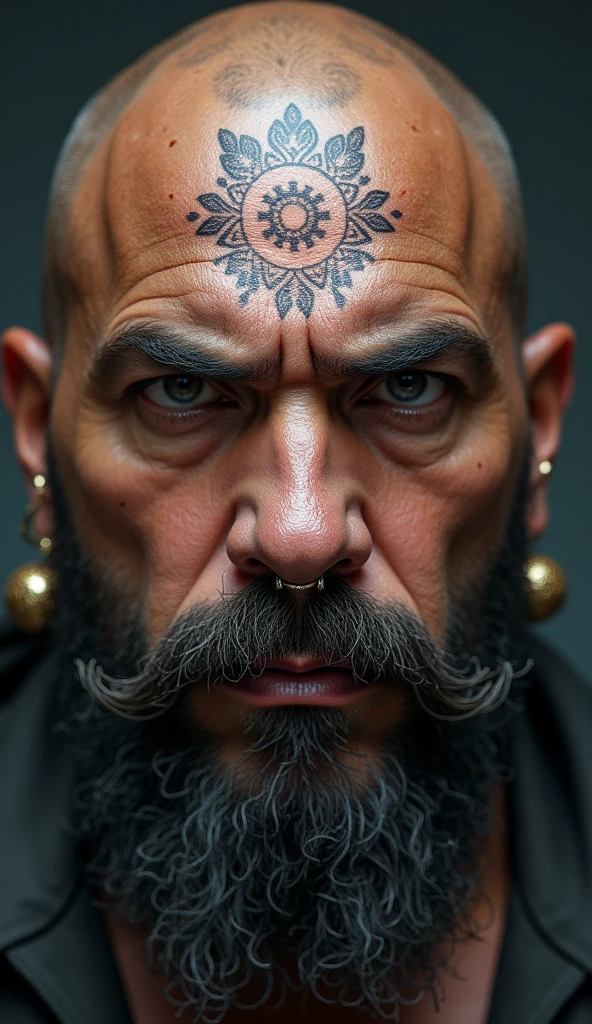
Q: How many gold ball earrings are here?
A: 2